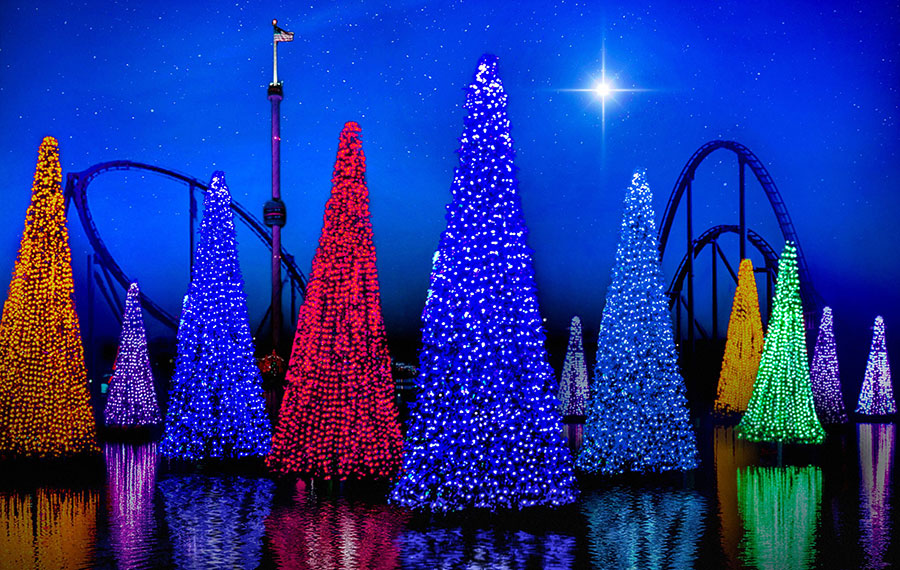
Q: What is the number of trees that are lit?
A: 11